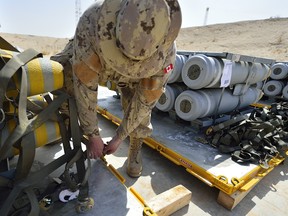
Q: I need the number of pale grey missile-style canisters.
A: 7